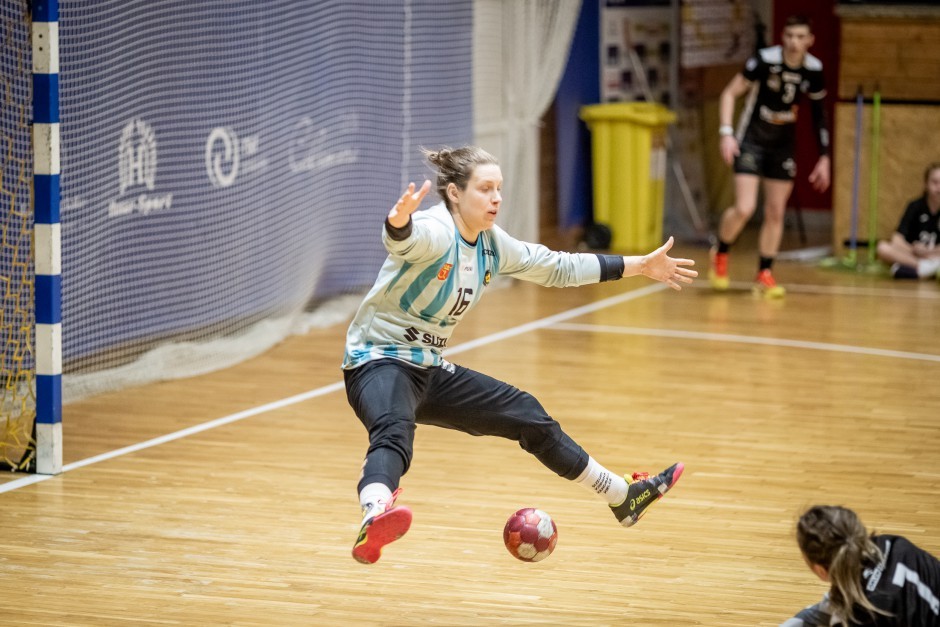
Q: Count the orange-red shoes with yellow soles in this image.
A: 2